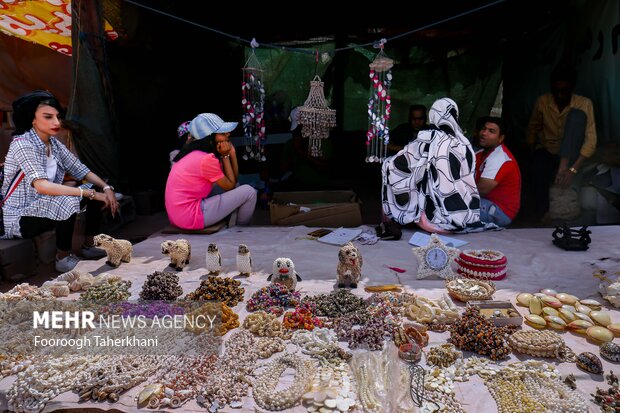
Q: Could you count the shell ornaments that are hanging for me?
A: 3